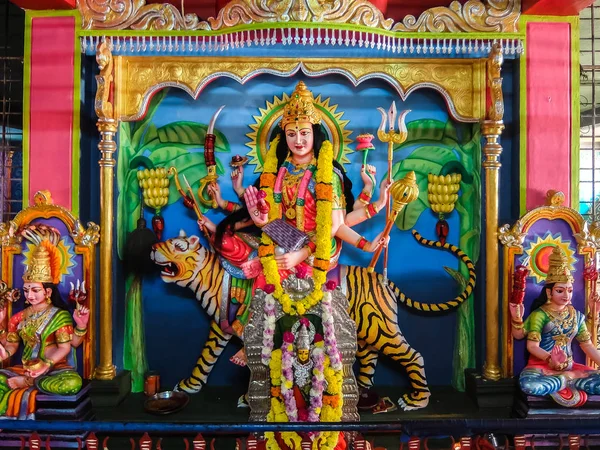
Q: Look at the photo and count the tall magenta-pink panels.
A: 2